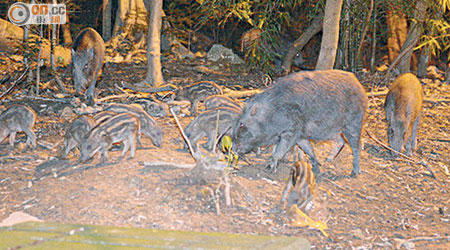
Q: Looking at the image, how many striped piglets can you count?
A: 9